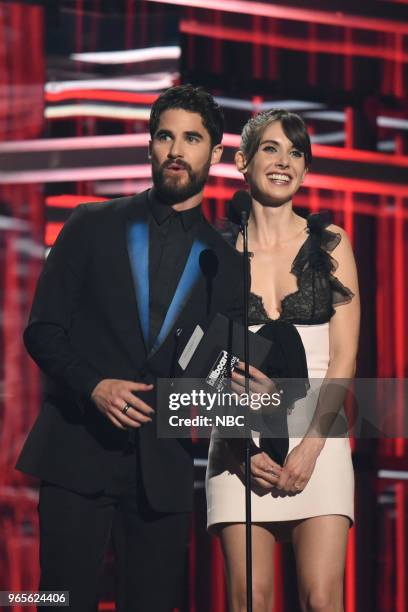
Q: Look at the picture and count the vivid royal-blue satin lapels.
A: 2